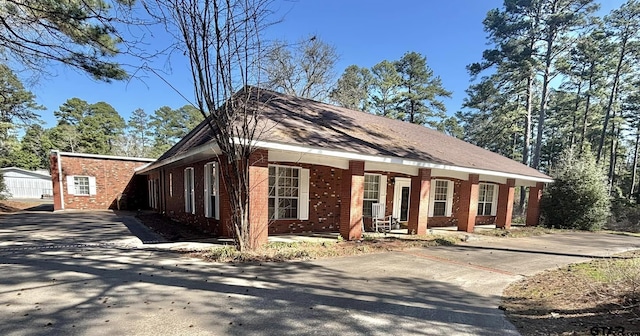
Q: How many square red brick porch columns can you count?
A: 6